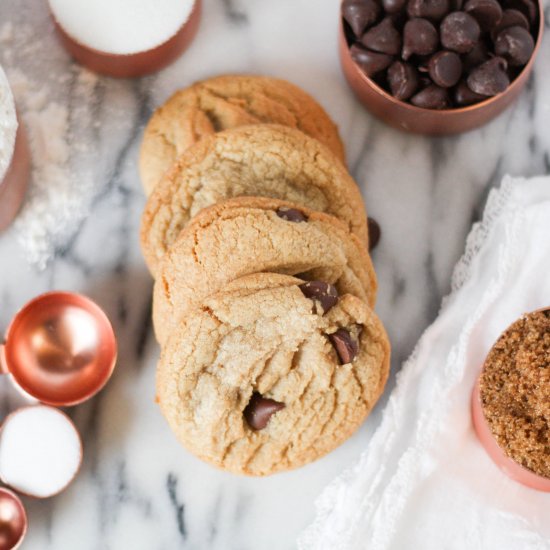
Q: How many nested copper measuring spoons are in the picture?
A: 3